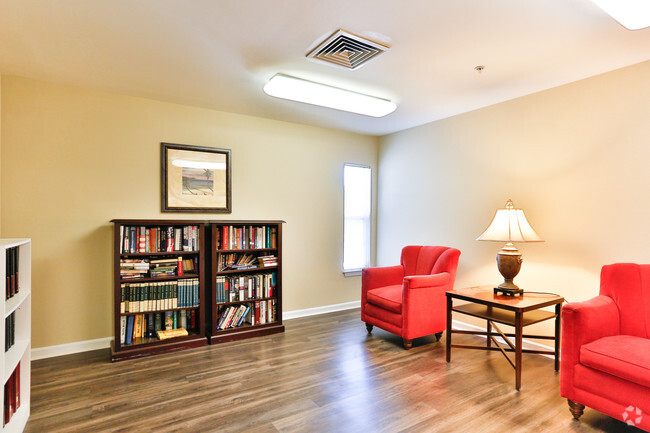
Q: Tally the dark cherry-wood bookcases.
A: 2